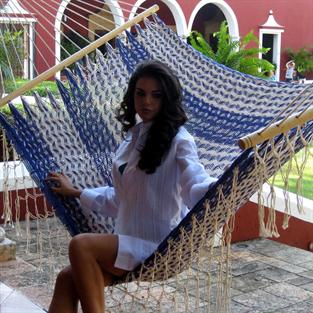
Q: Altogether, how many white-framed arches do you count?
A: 3